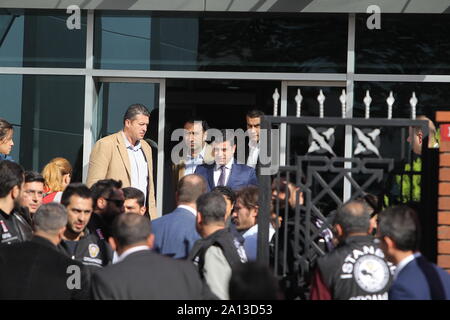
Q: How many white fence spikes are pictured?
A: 7